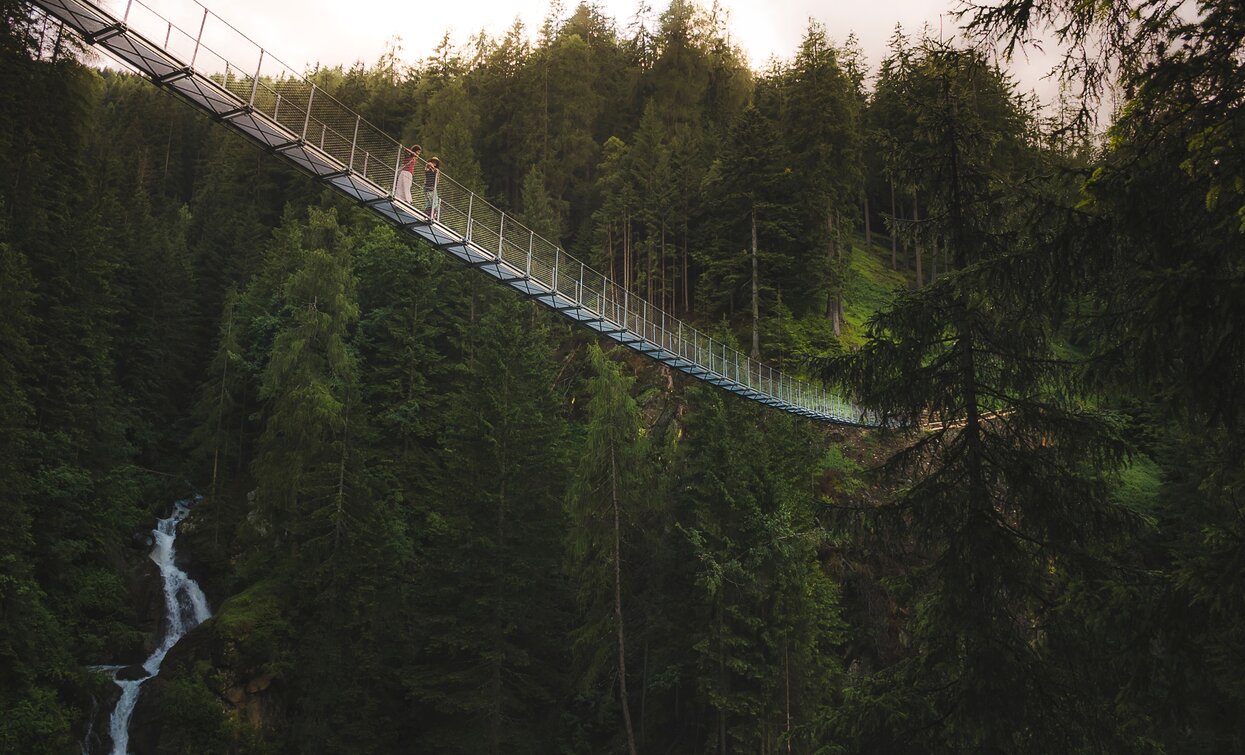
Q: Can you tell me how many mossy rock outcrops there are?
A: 1